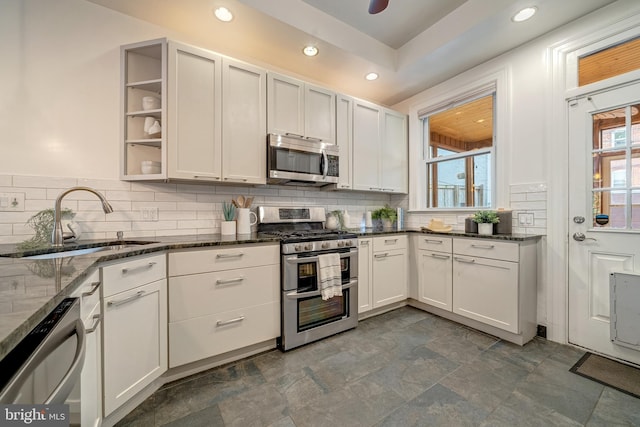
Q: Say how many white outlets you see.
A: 3